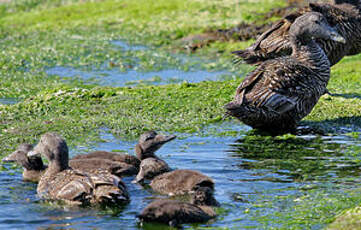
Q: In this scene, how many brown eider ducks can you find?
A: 7